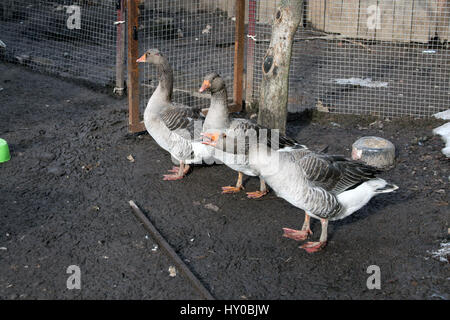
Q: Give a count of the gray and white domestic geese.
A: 3